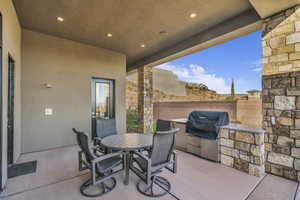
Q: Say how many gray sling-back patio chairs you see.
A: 4